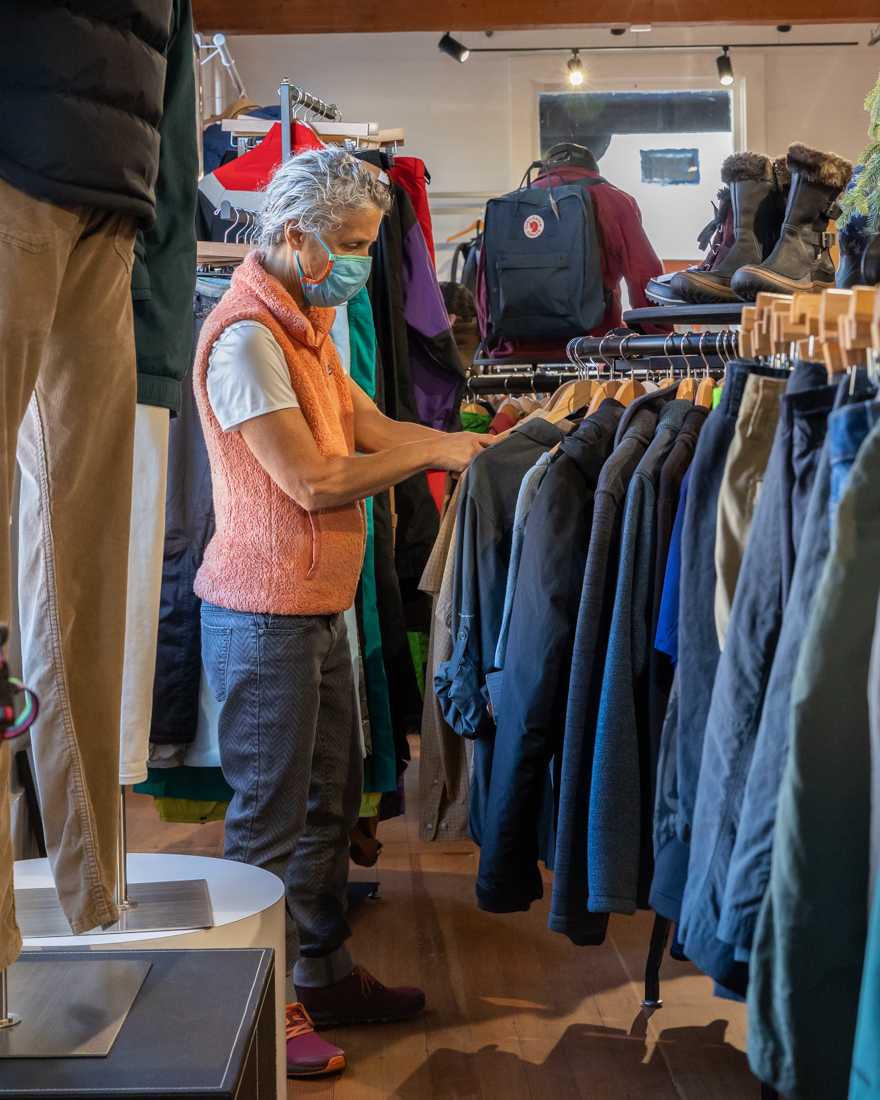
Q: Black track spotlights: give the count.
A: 3